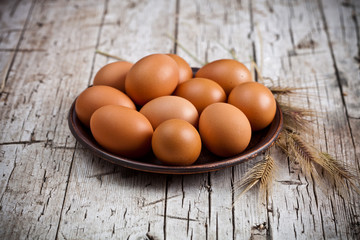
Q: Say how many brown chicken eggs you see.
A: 11